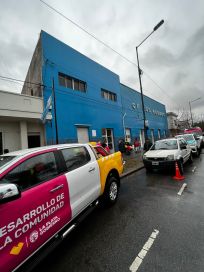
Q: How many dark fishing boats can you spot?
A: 0